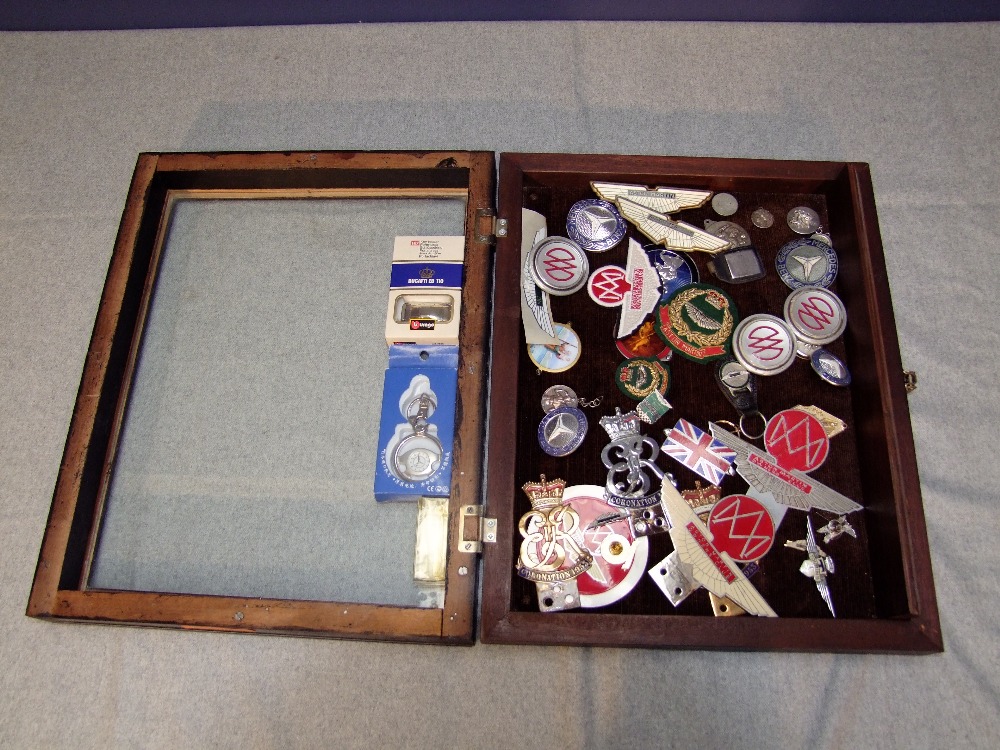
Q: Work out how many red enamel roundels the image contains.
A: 2